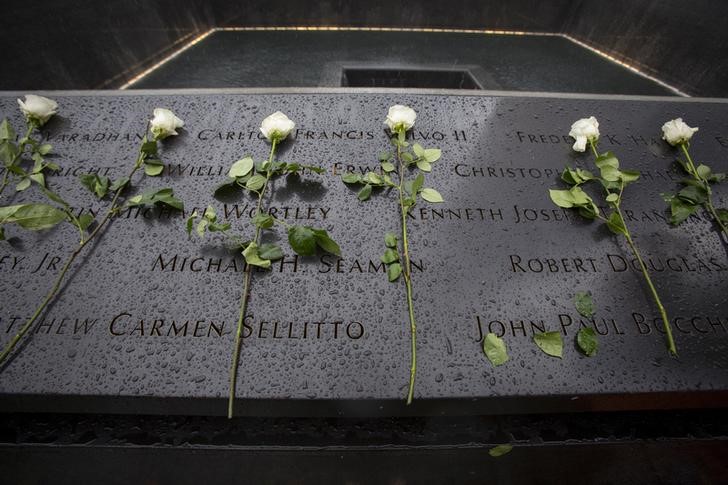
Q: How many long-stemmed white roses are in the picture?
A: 6